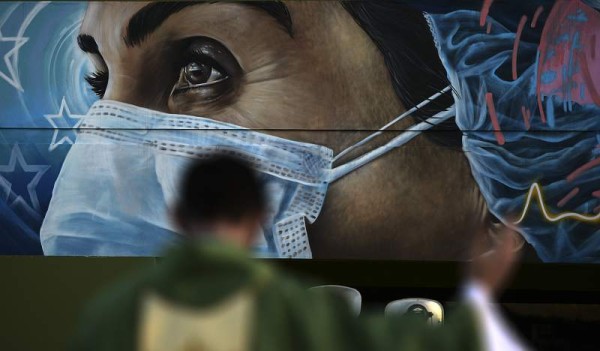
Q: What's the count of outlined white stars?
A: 3